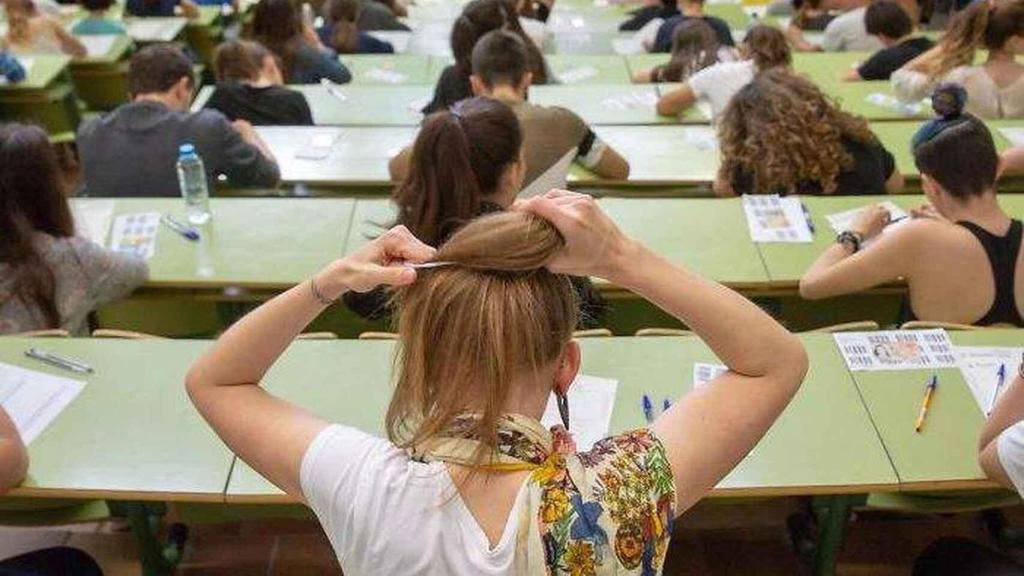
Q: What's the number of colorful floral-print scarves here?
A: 1